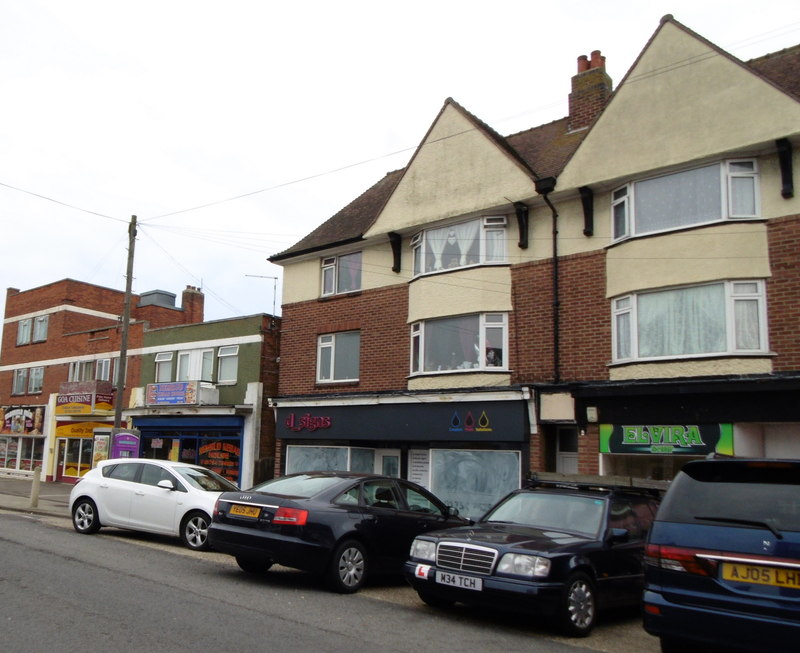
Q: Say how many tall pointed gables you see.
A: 2